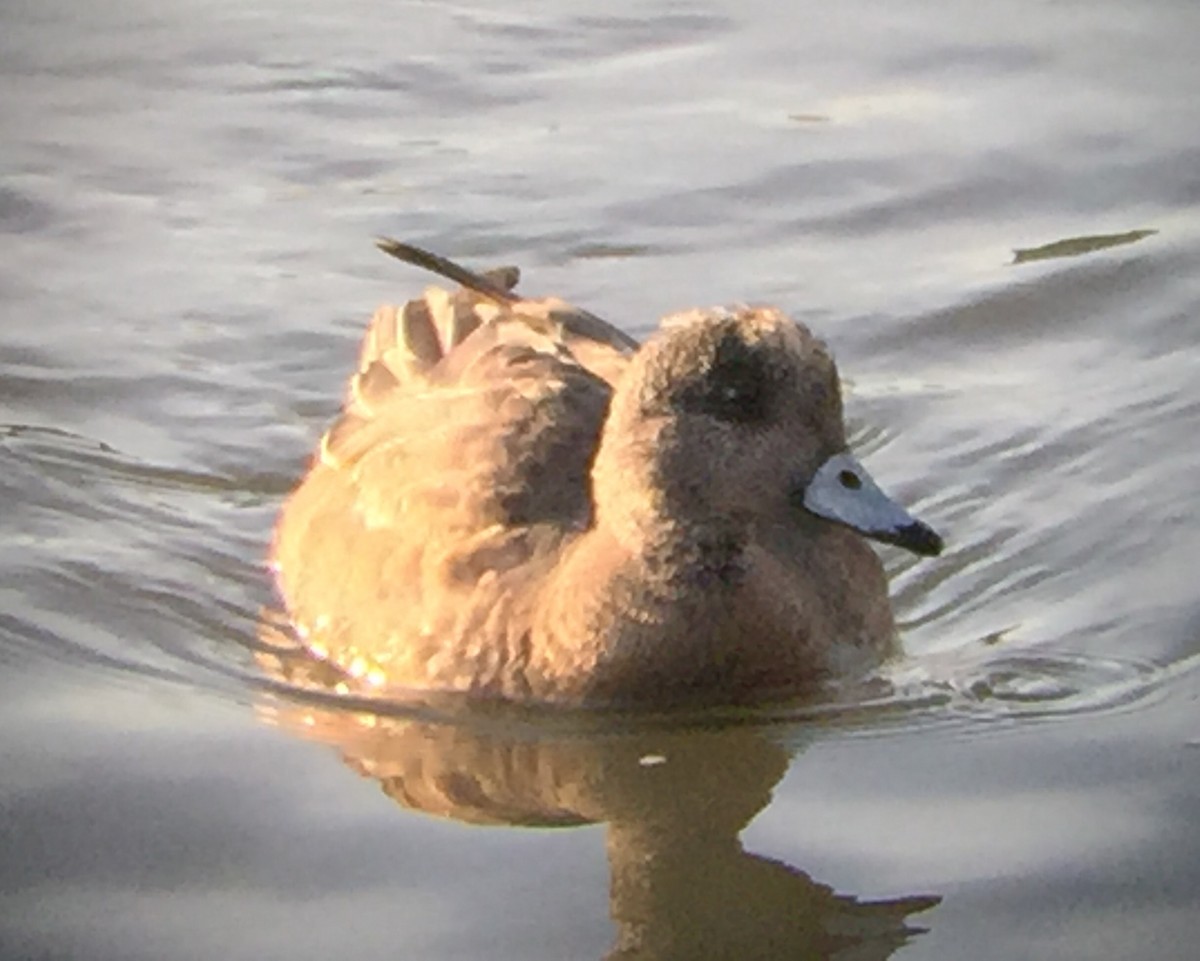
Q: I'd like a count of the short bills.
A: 1